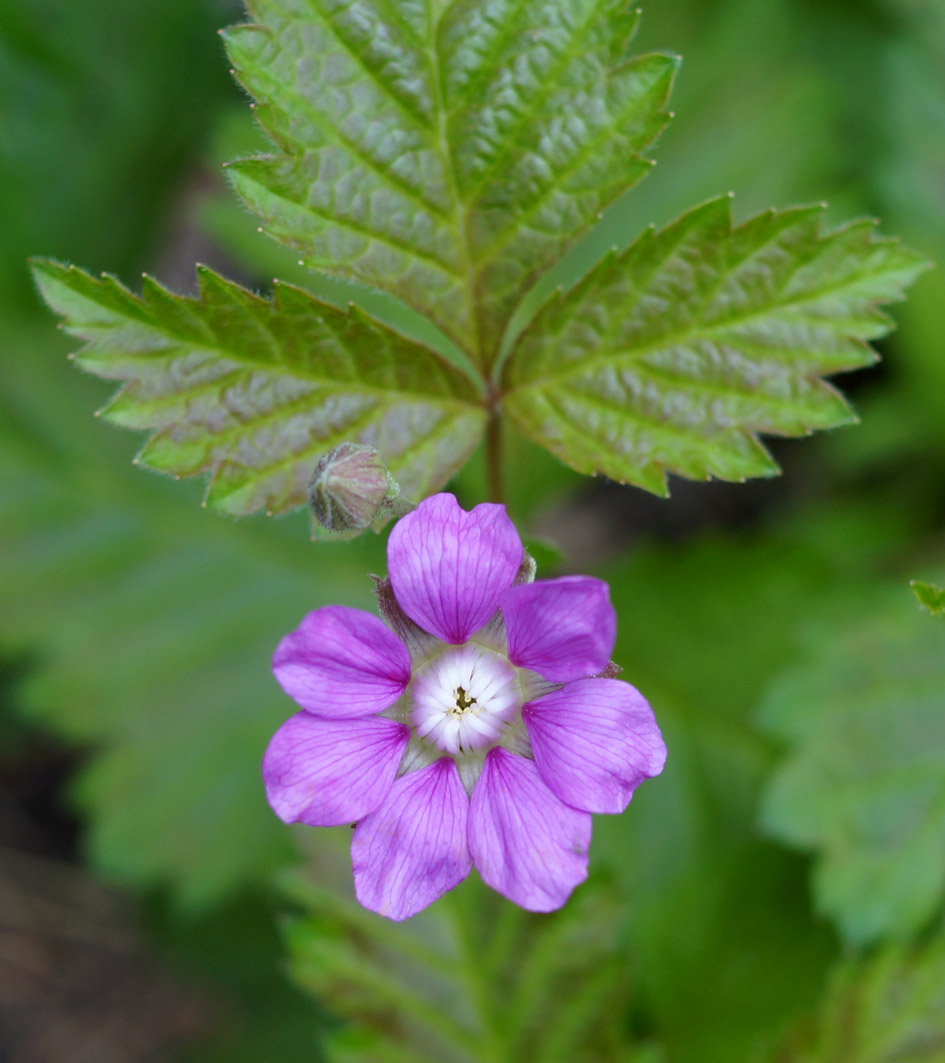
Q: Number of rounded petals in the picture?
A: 7